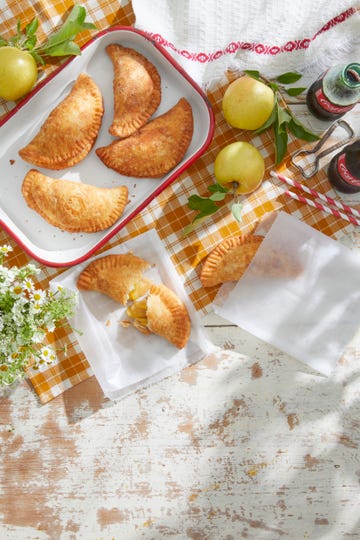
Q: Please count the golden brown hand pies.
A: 6